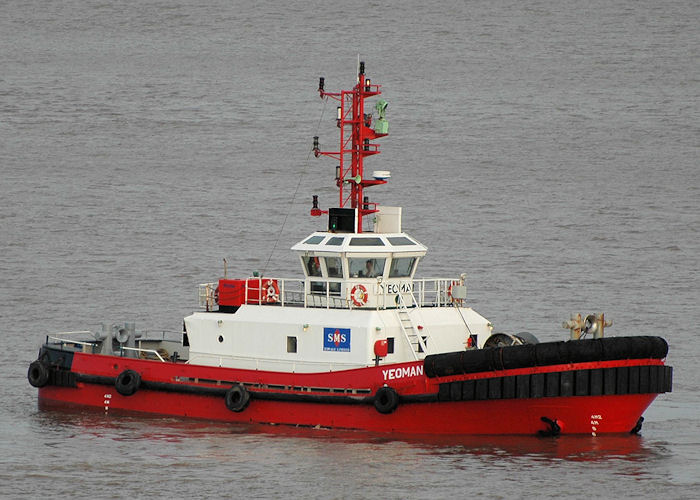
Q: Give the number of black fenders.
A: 4